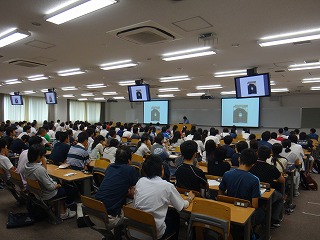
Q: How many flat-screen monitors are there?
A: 4